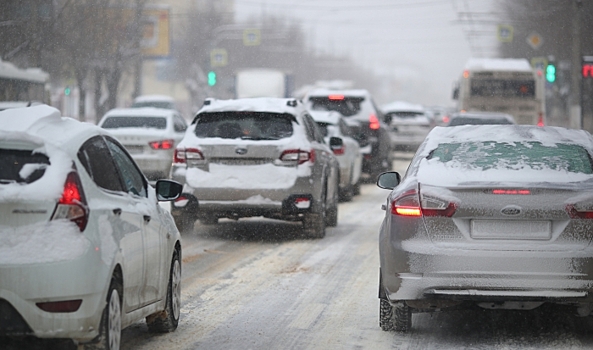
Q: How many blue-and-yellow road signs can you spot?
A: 4